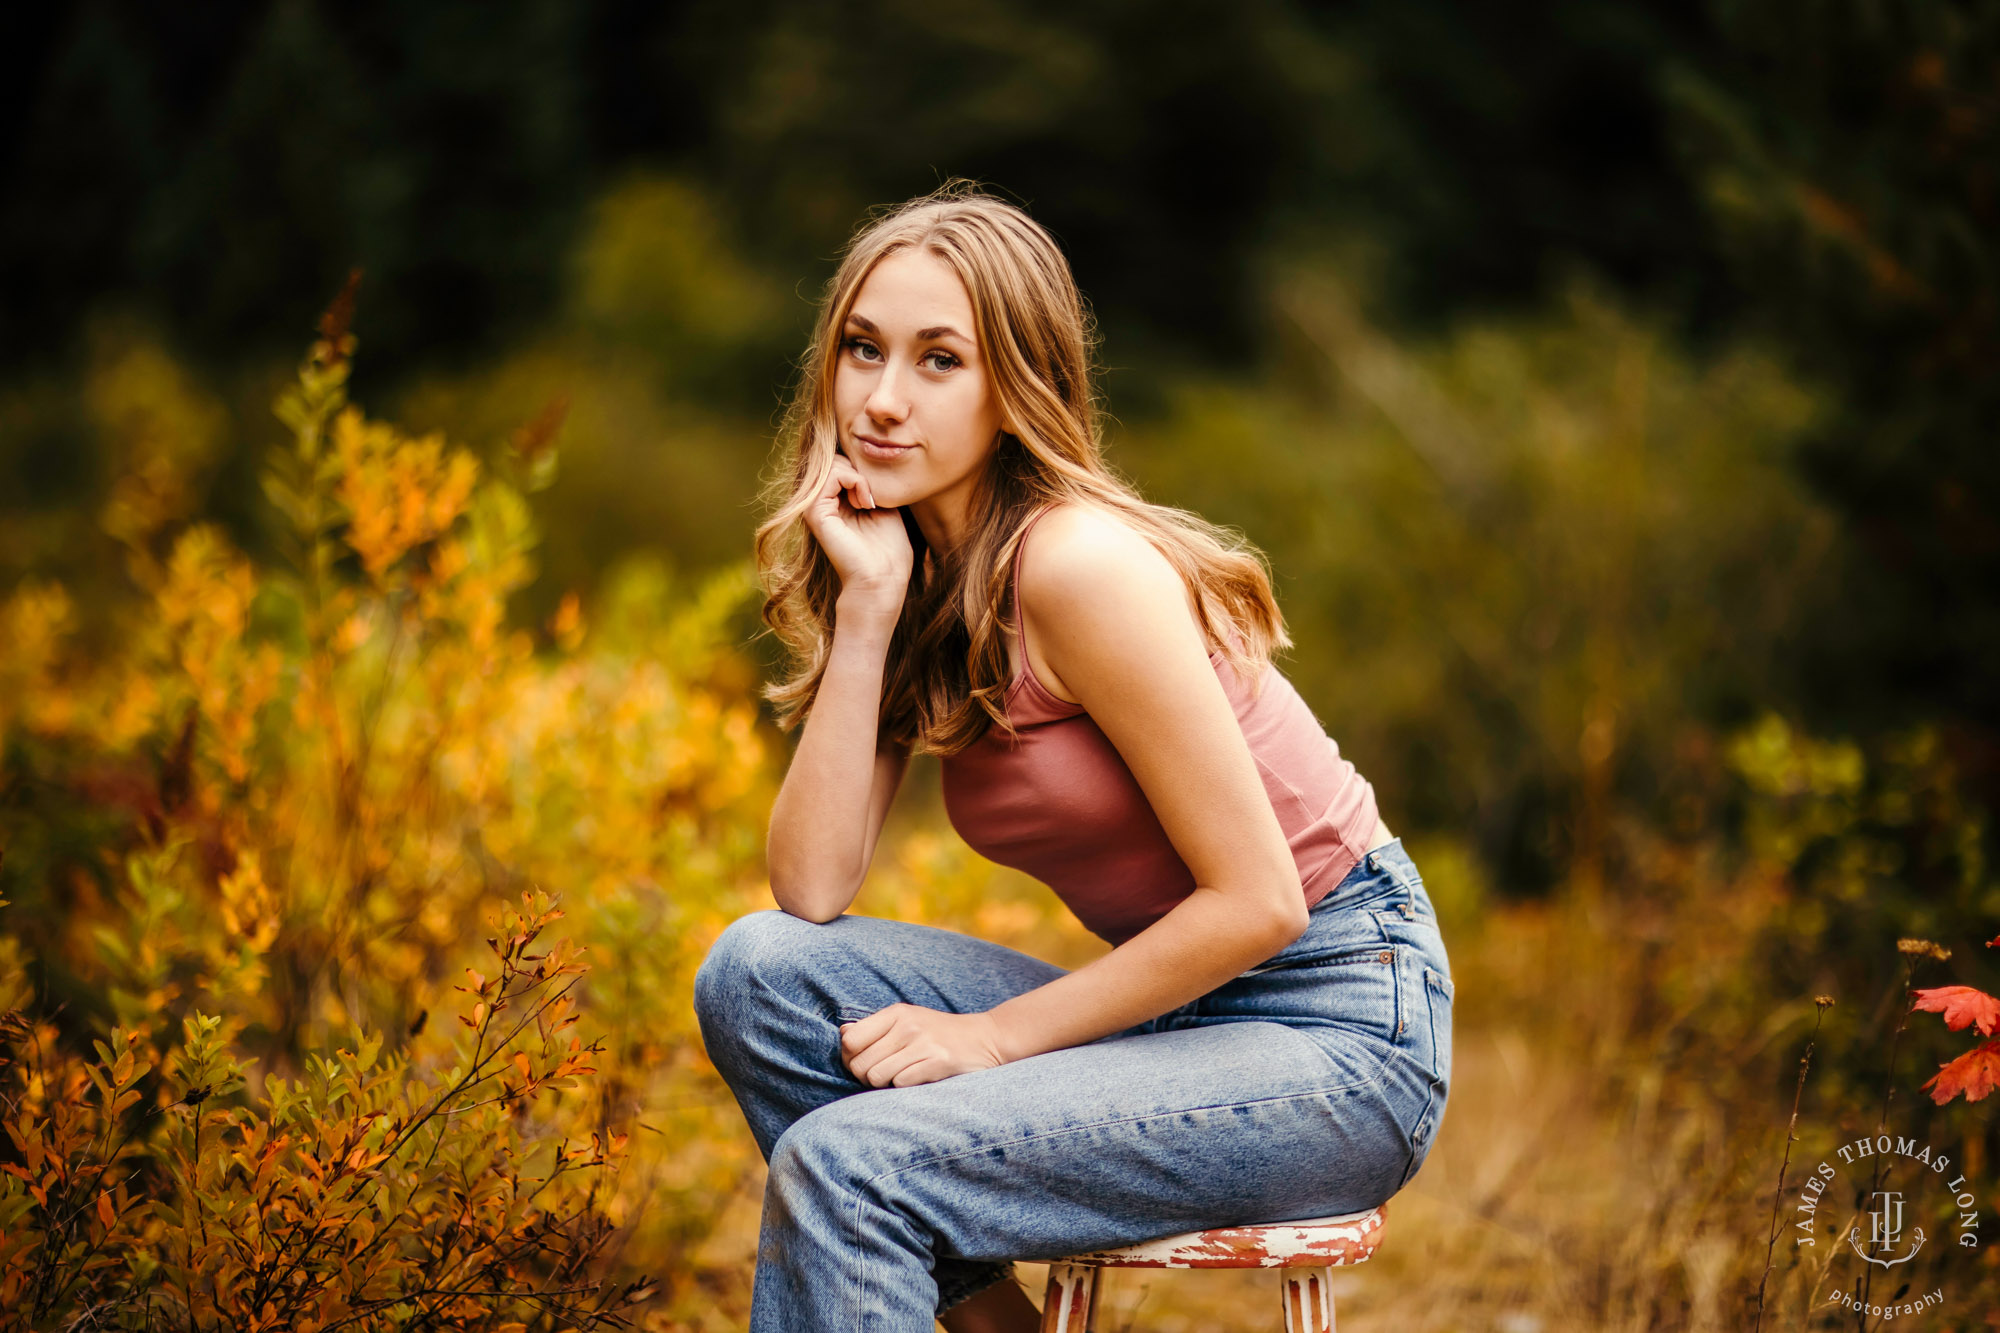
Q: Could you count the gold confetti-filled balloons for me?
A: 0